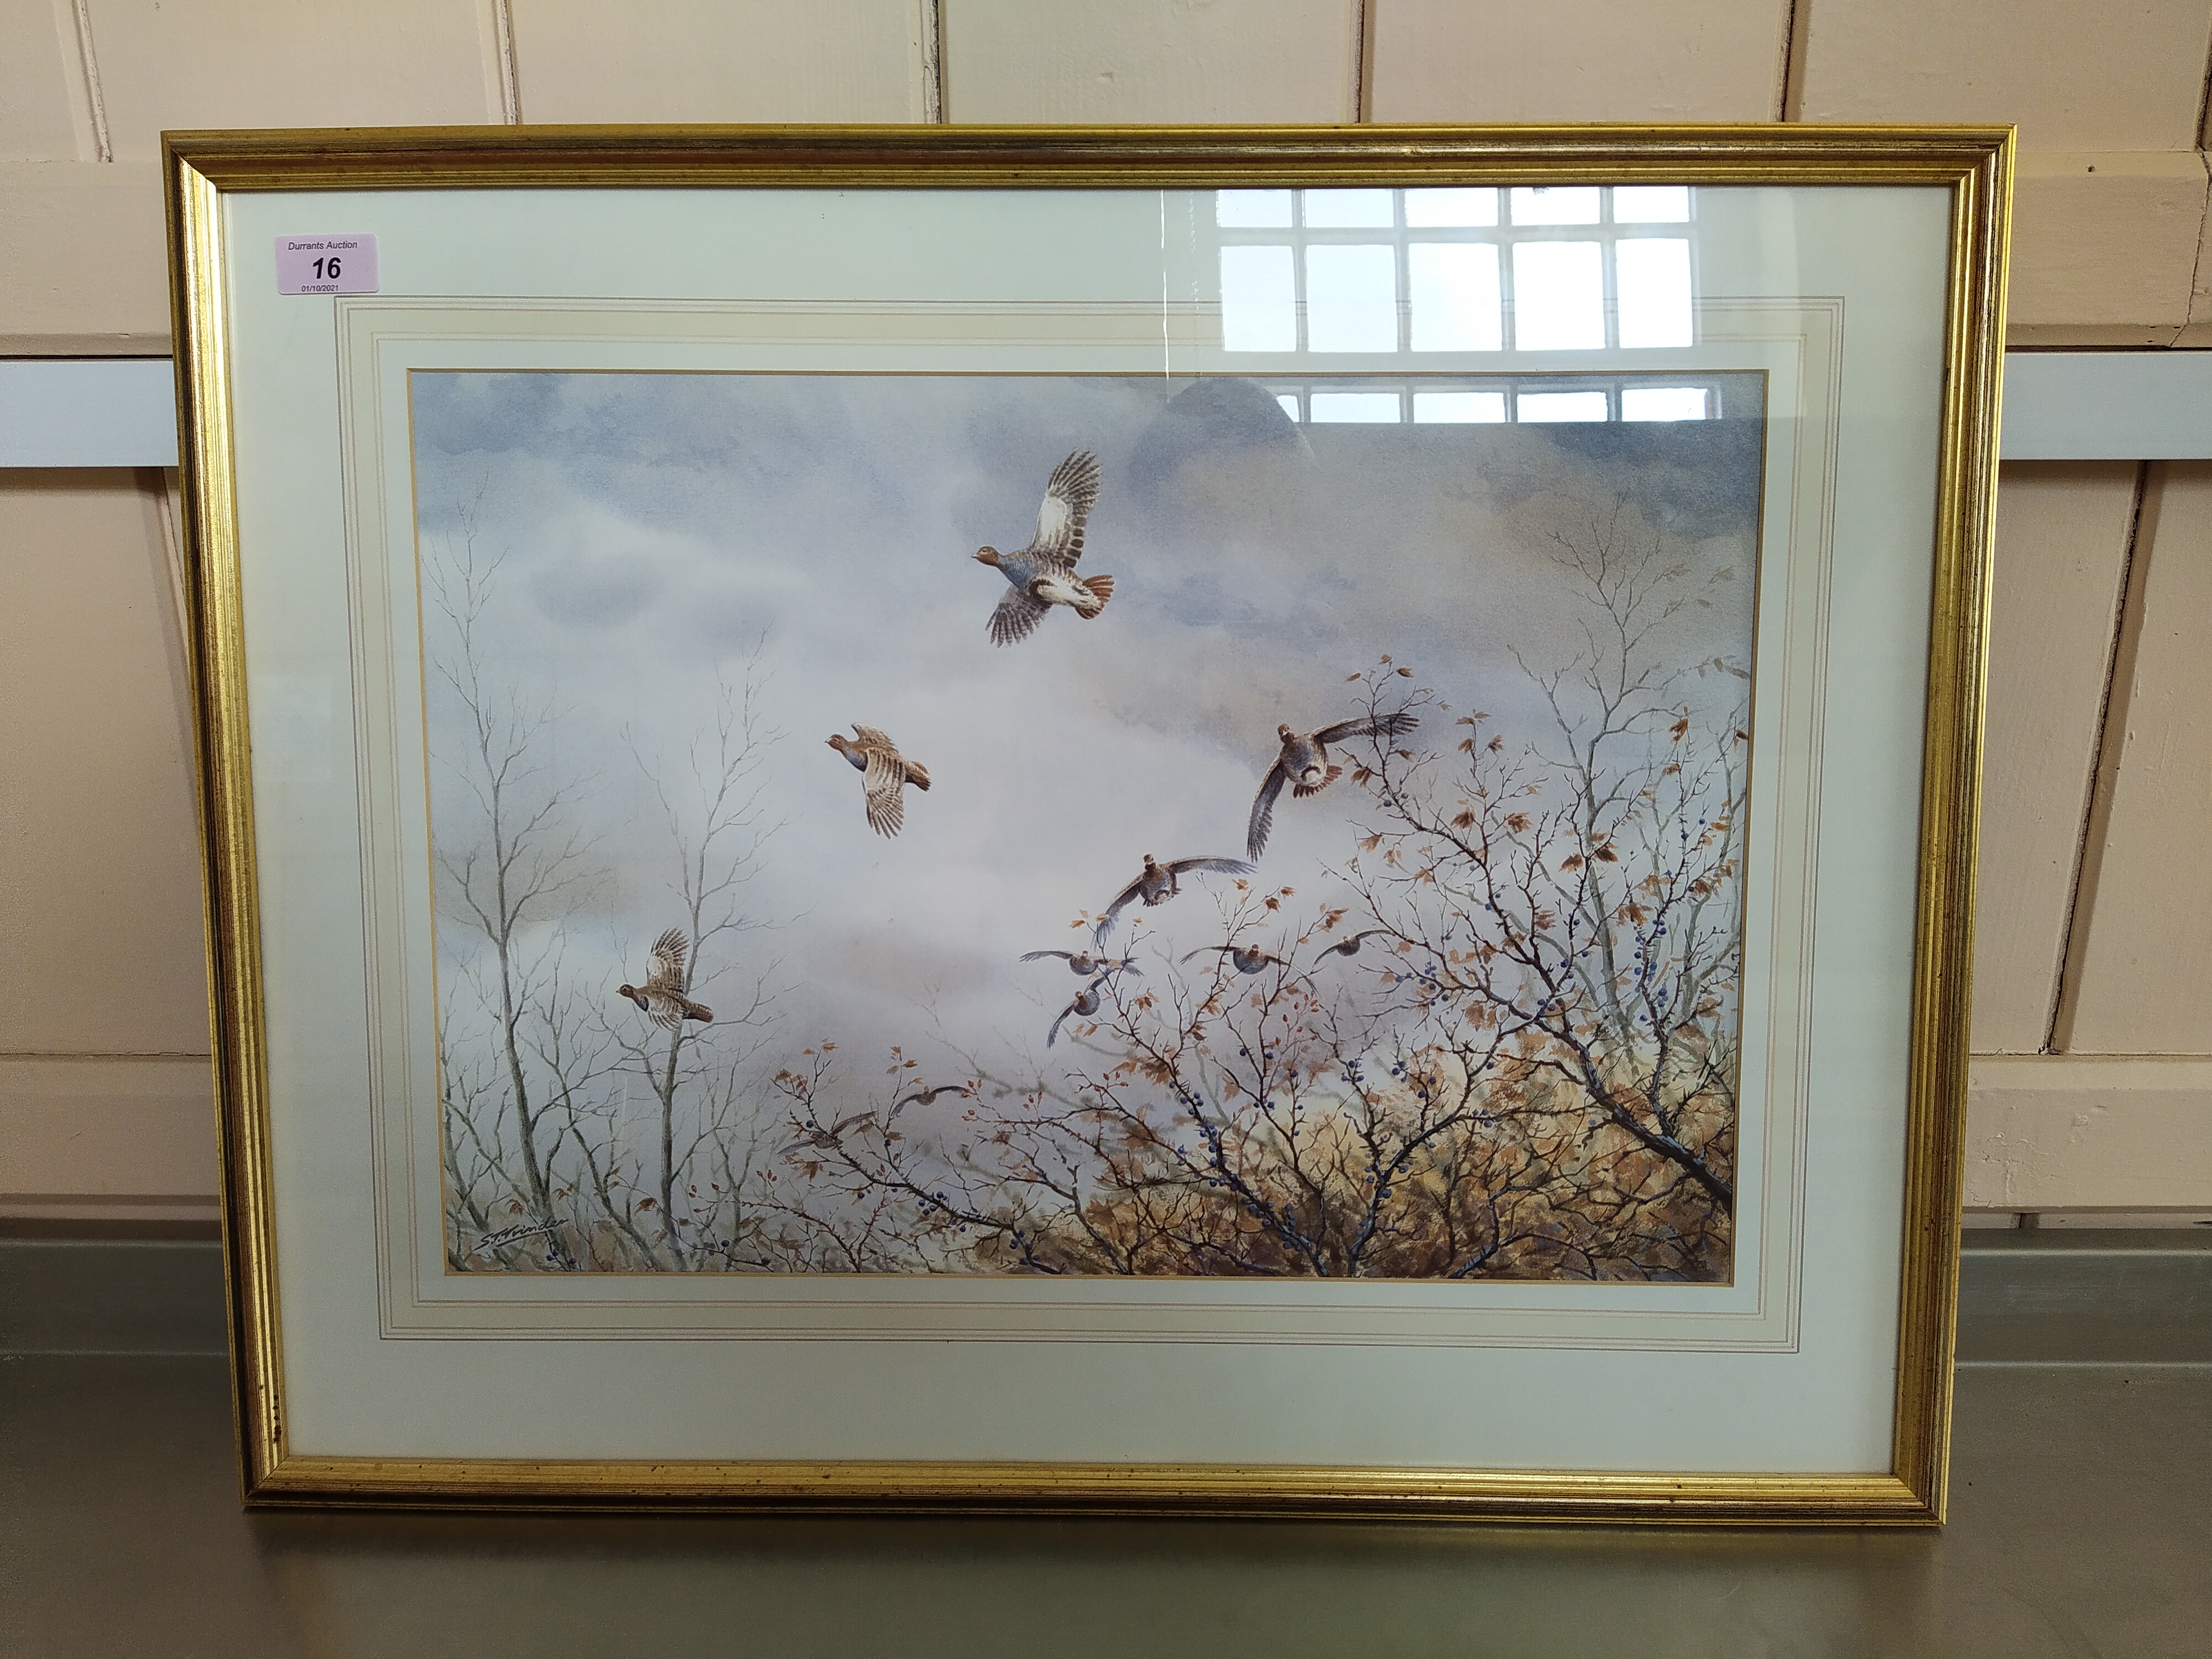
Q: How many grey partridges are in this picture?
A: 11